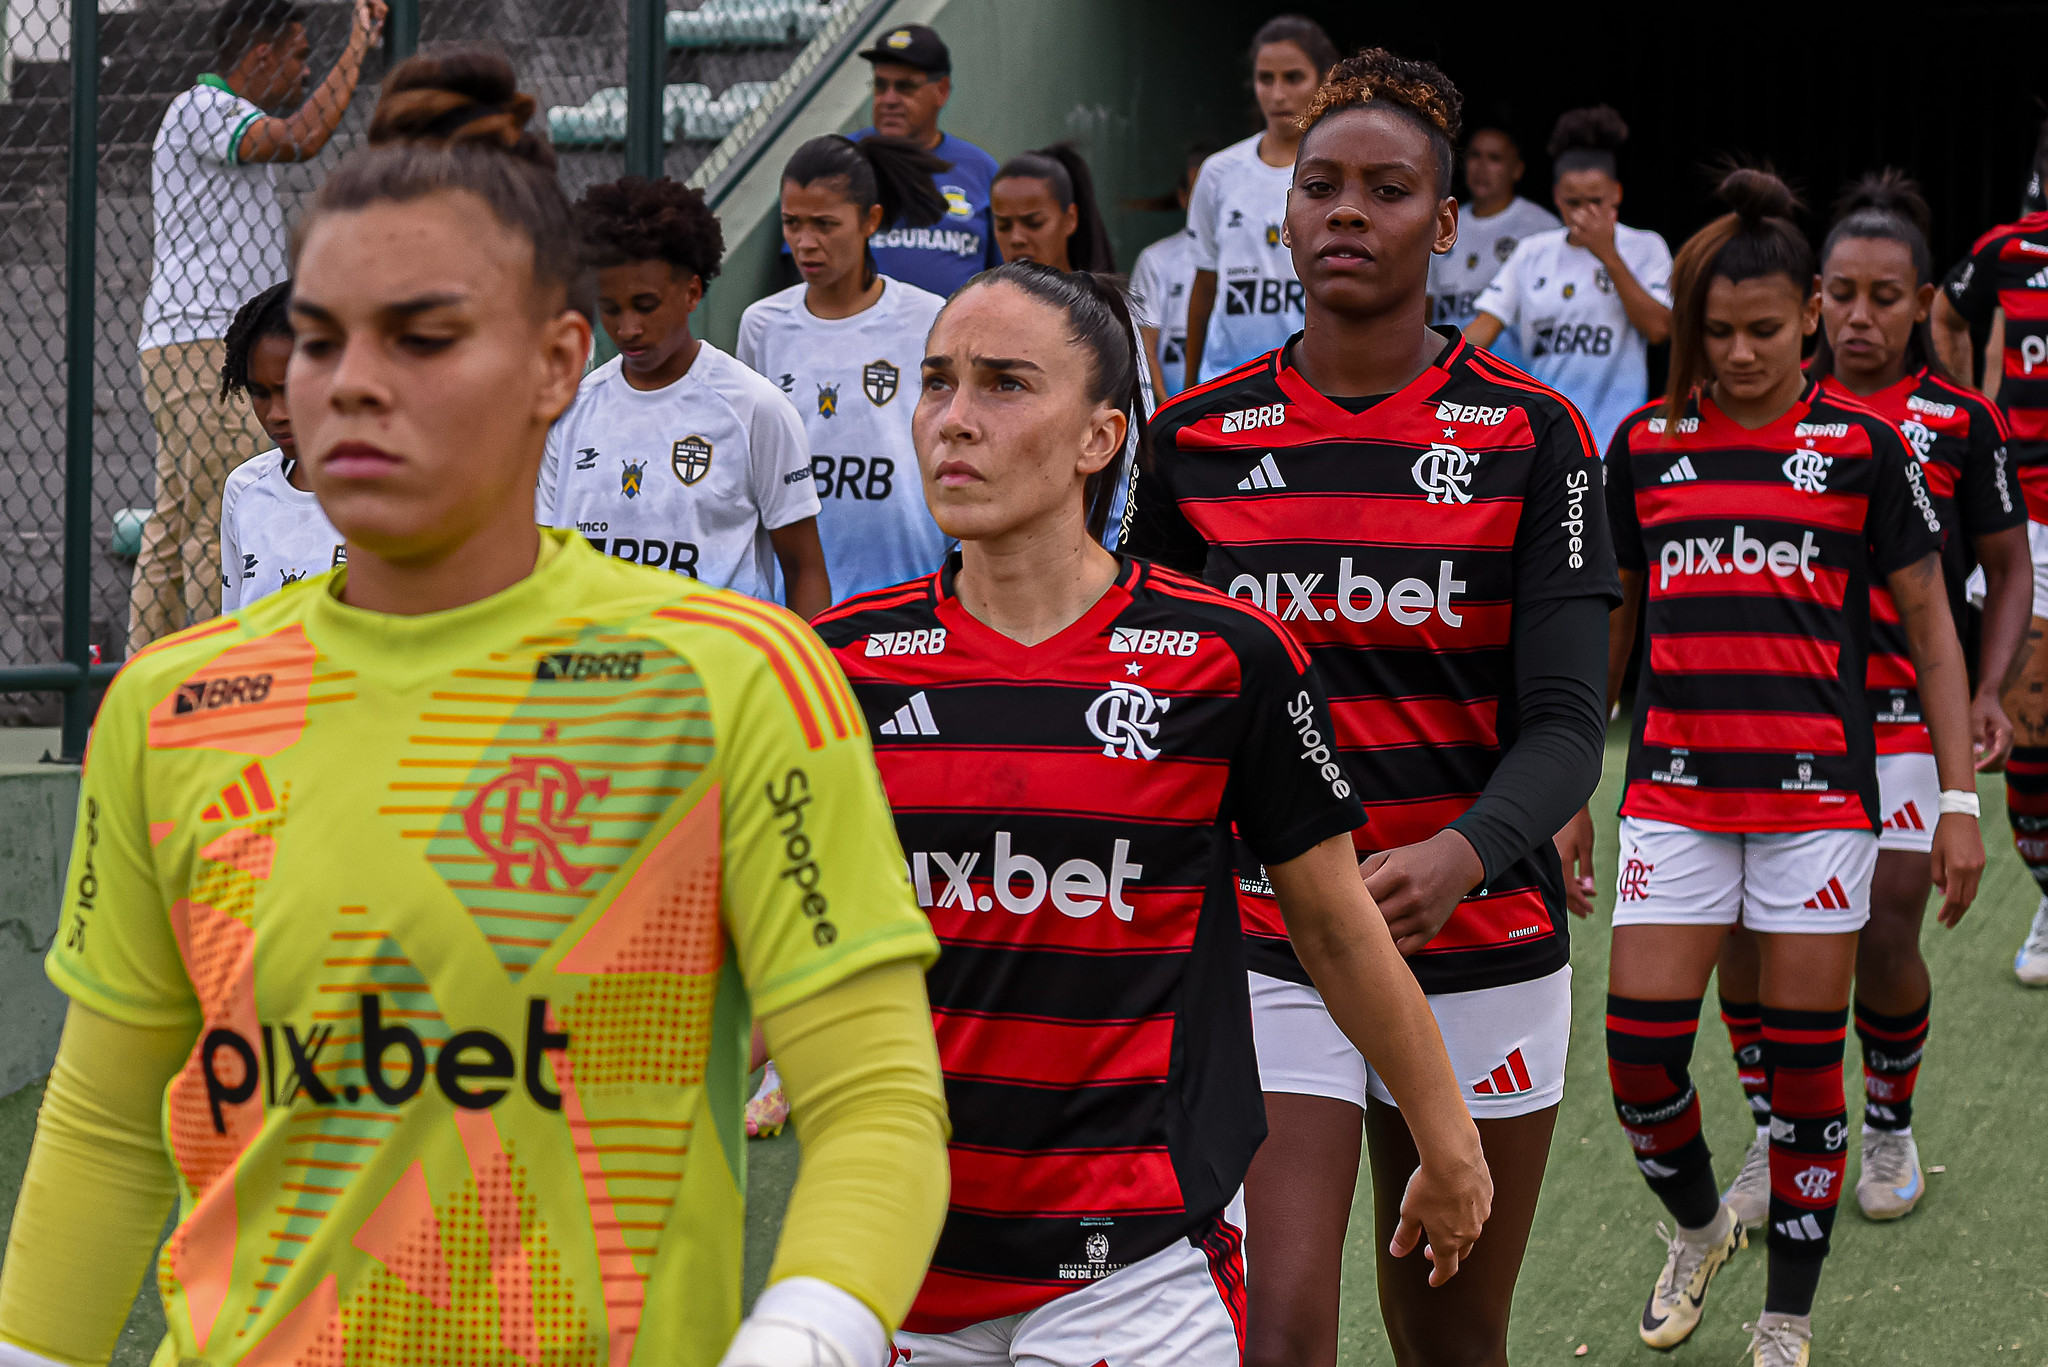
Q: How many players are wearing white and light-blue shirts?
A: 8